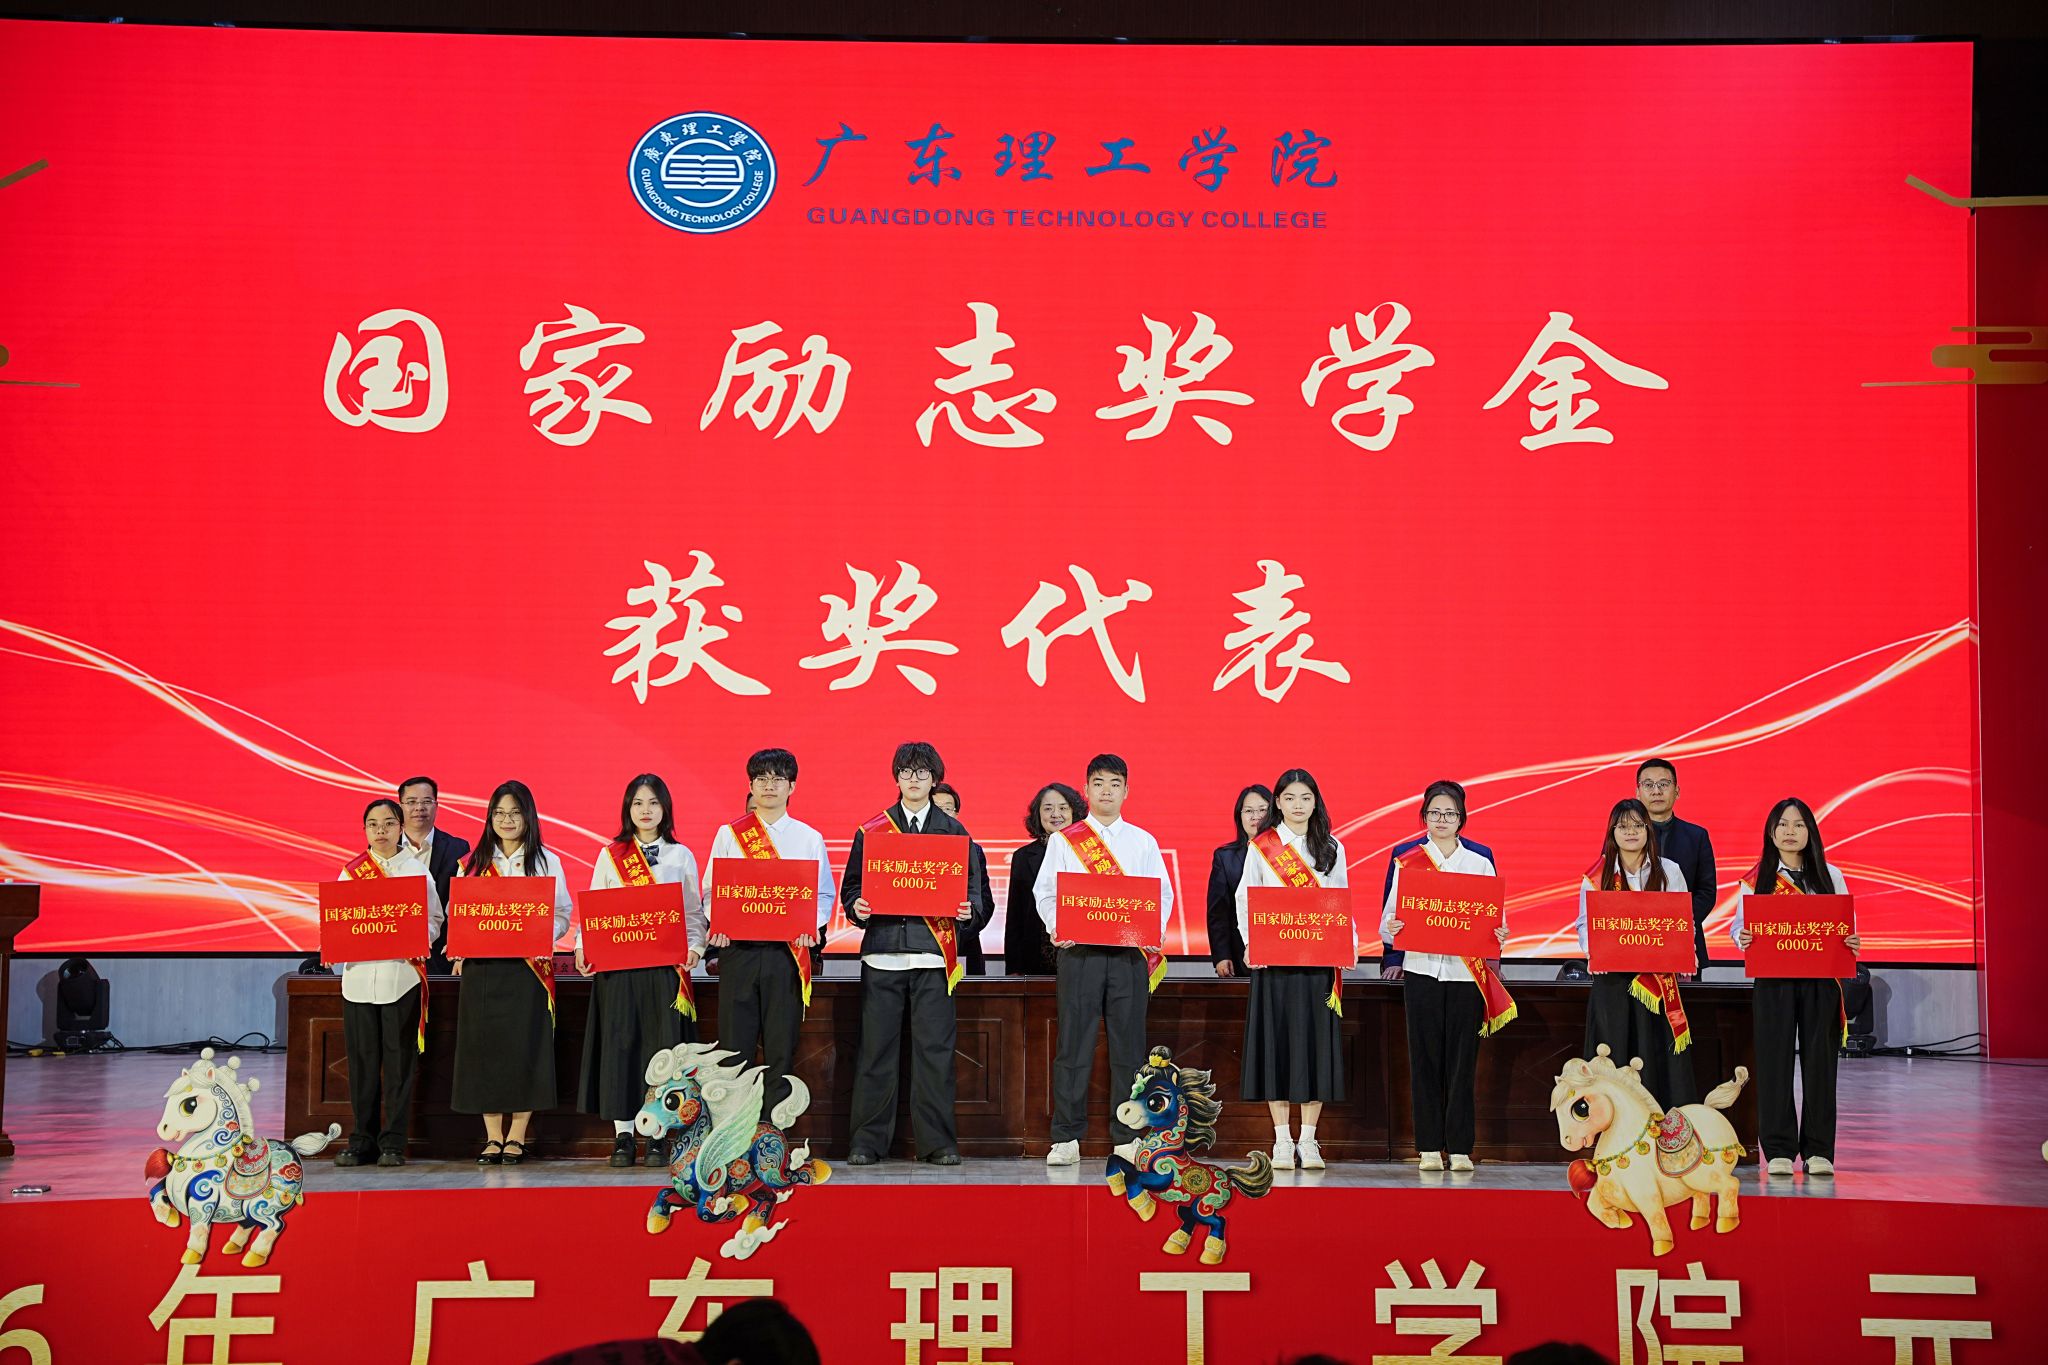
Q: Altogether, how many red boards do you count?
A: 10